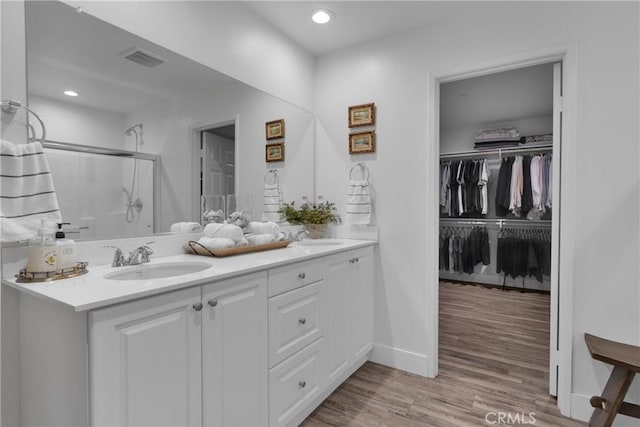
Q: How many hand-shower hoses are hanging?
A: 1